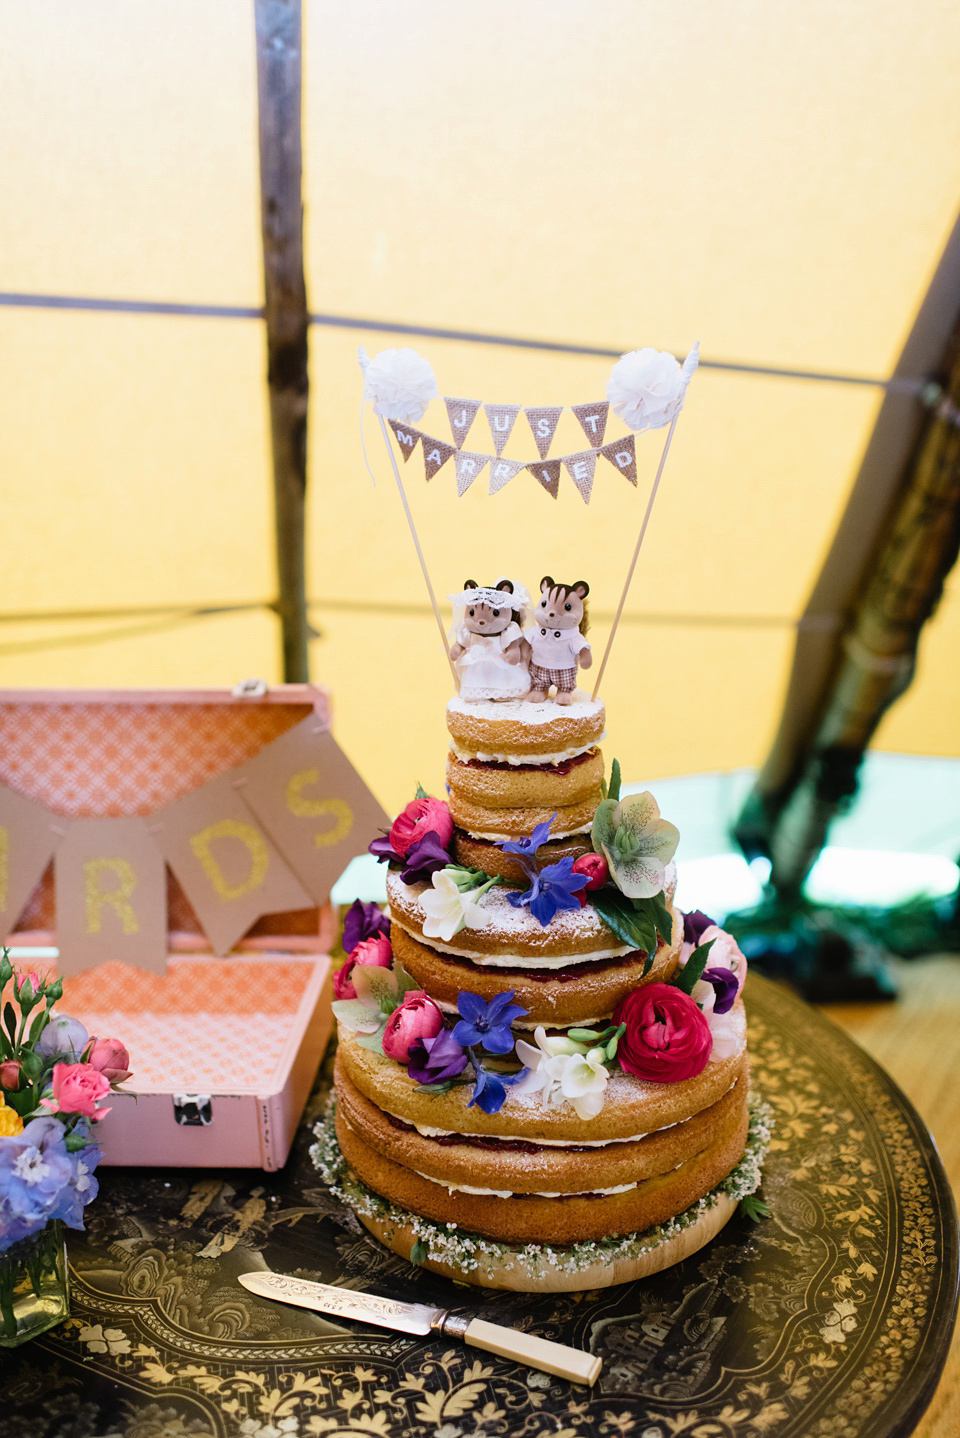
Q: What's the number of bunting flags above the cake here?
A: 11